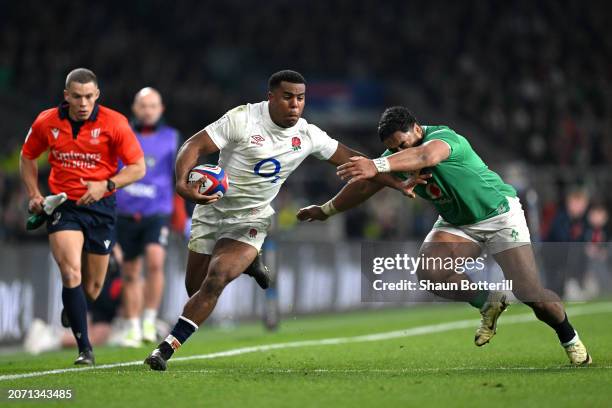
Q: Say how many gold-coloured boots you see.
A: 2